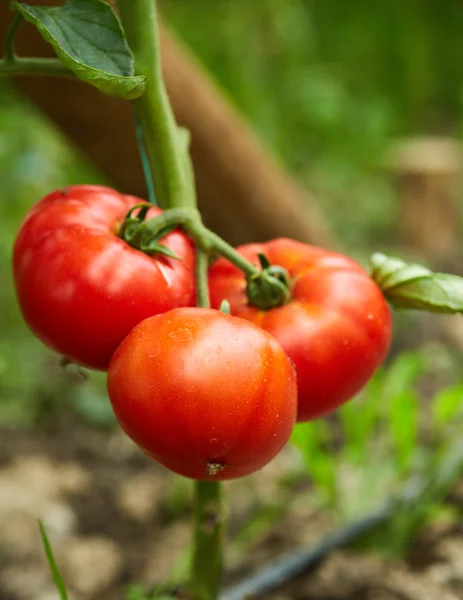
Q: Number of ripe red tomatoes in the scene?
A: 3